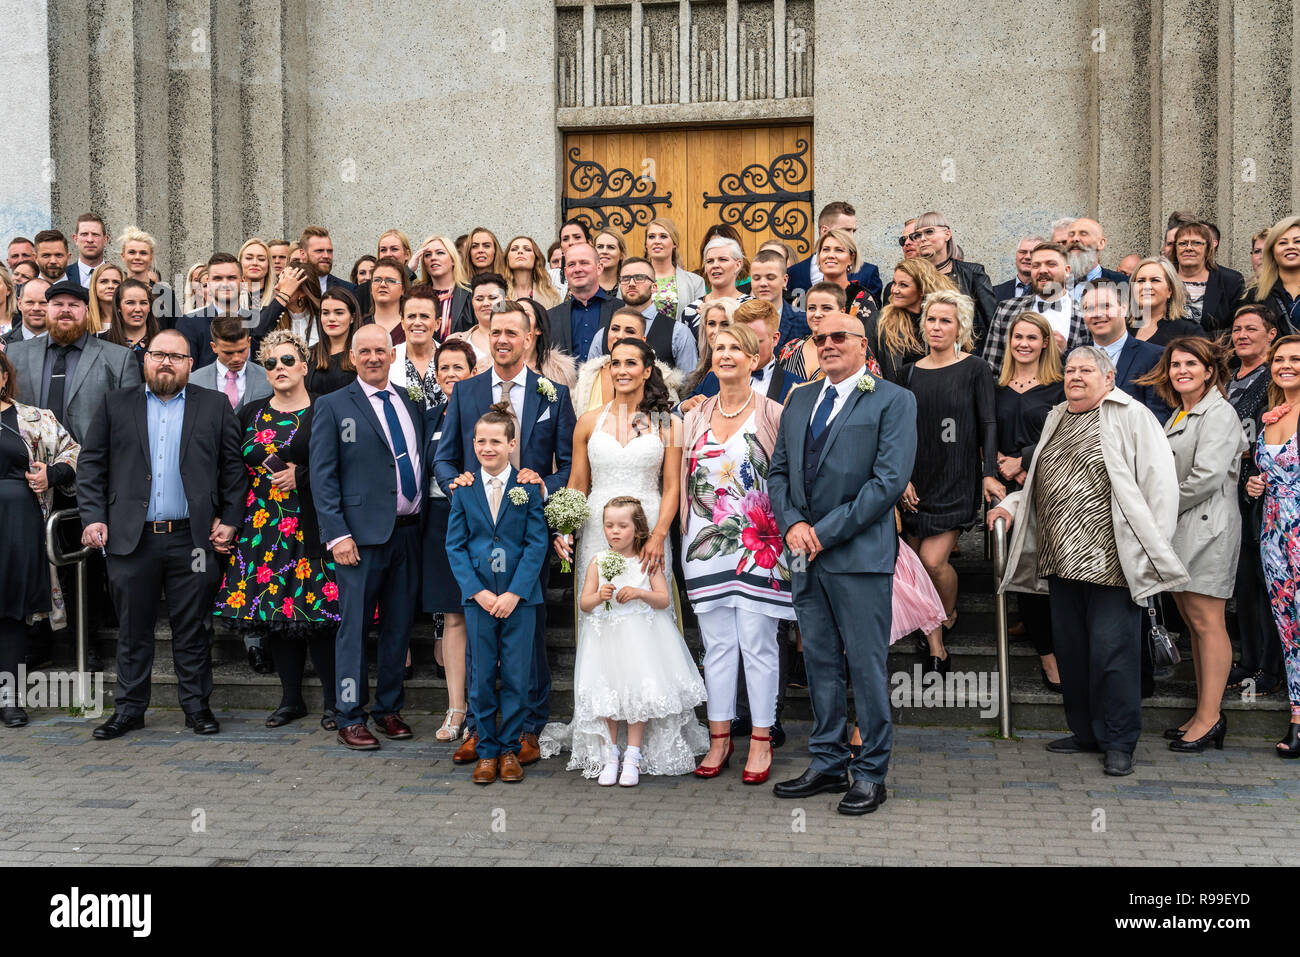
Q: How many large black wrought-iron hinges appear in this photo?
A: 2